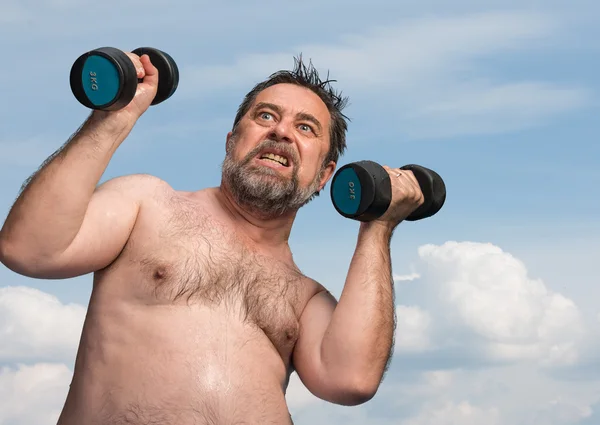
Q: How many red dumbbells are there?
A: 0